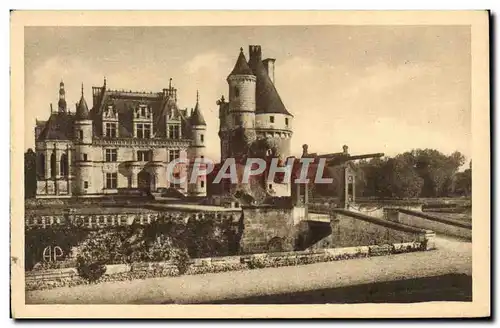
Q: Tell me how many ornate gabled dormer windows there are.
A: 3